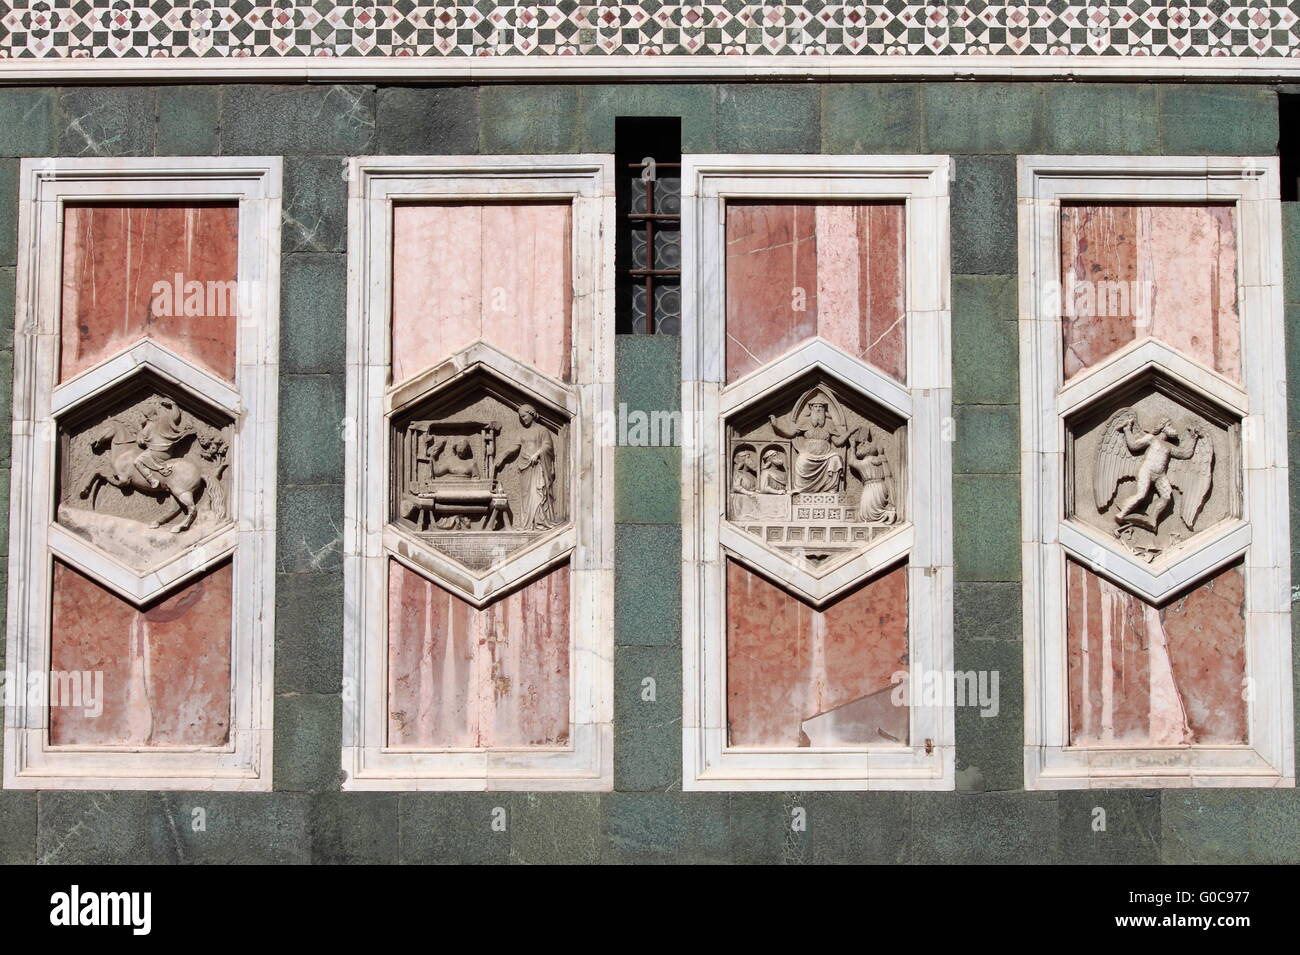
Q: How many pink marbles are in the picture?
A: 8